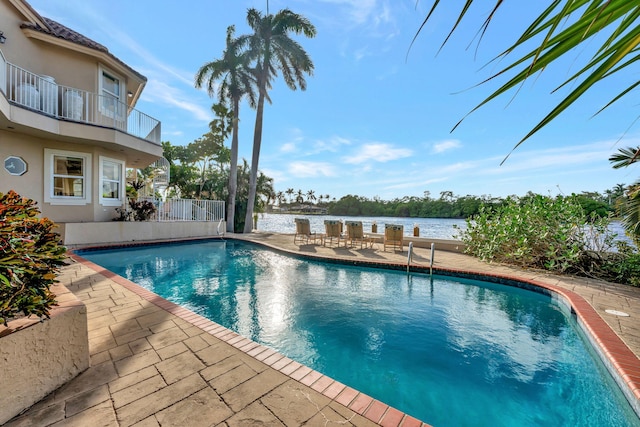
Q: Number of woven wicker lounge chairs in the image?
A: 4